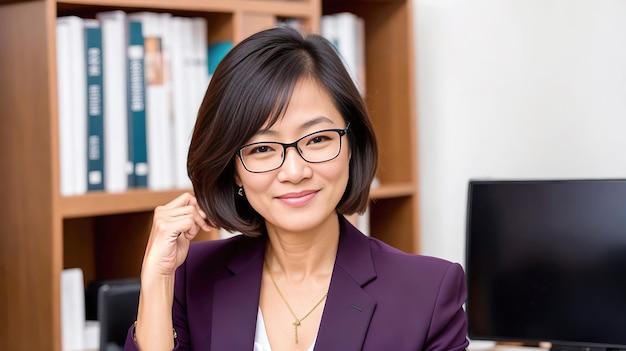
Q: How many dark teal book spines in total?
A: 2